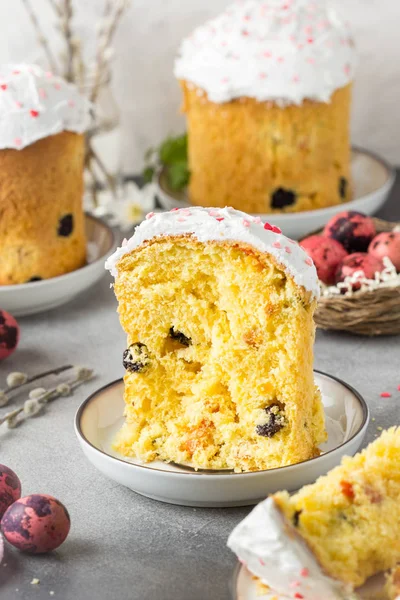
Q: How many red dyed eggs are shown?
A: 7